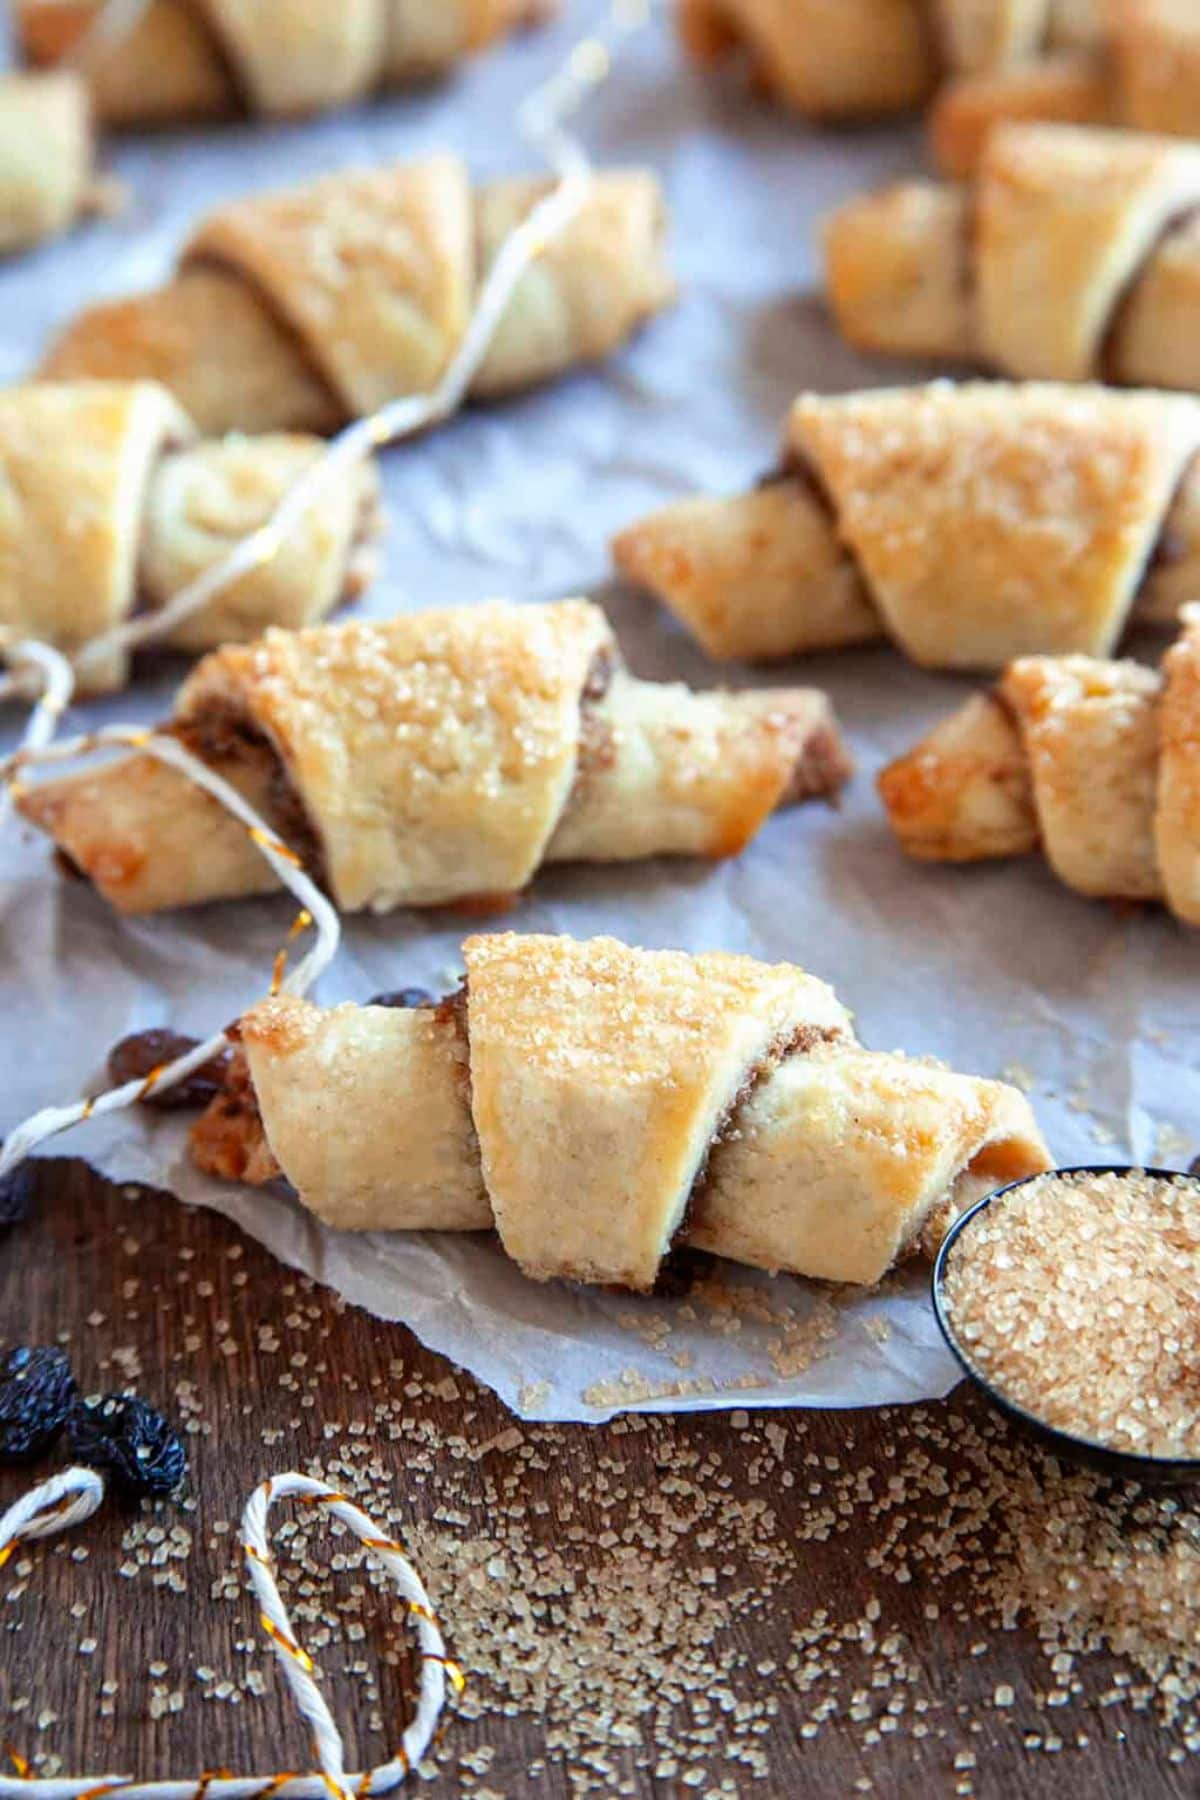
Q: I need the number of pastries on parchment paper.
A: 11